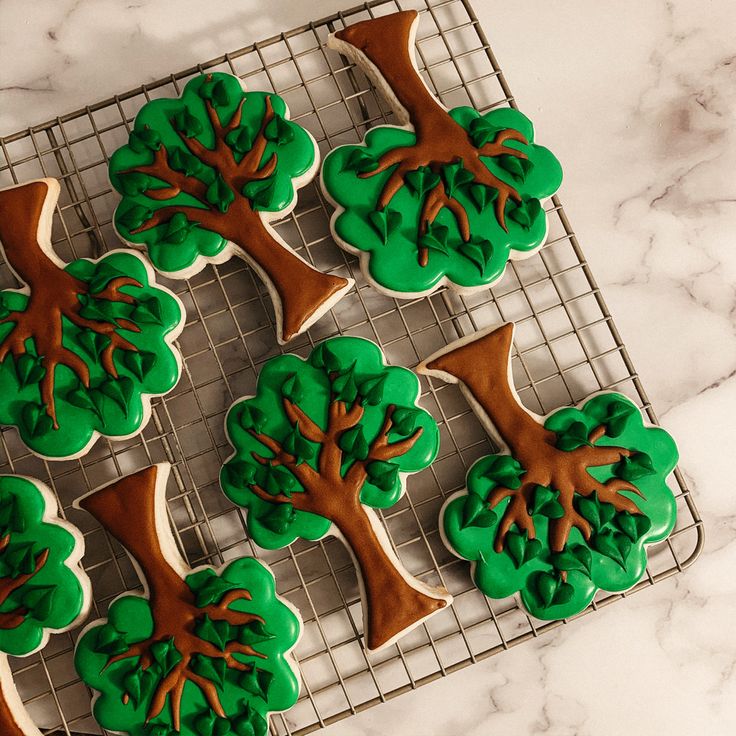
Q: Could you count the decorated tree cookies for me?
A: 7